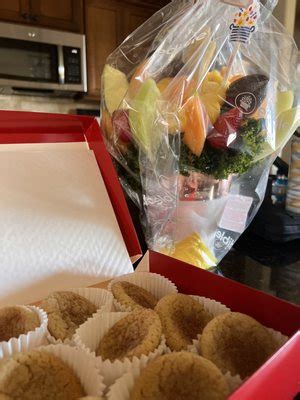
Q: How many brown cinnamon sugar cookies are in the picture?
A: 8